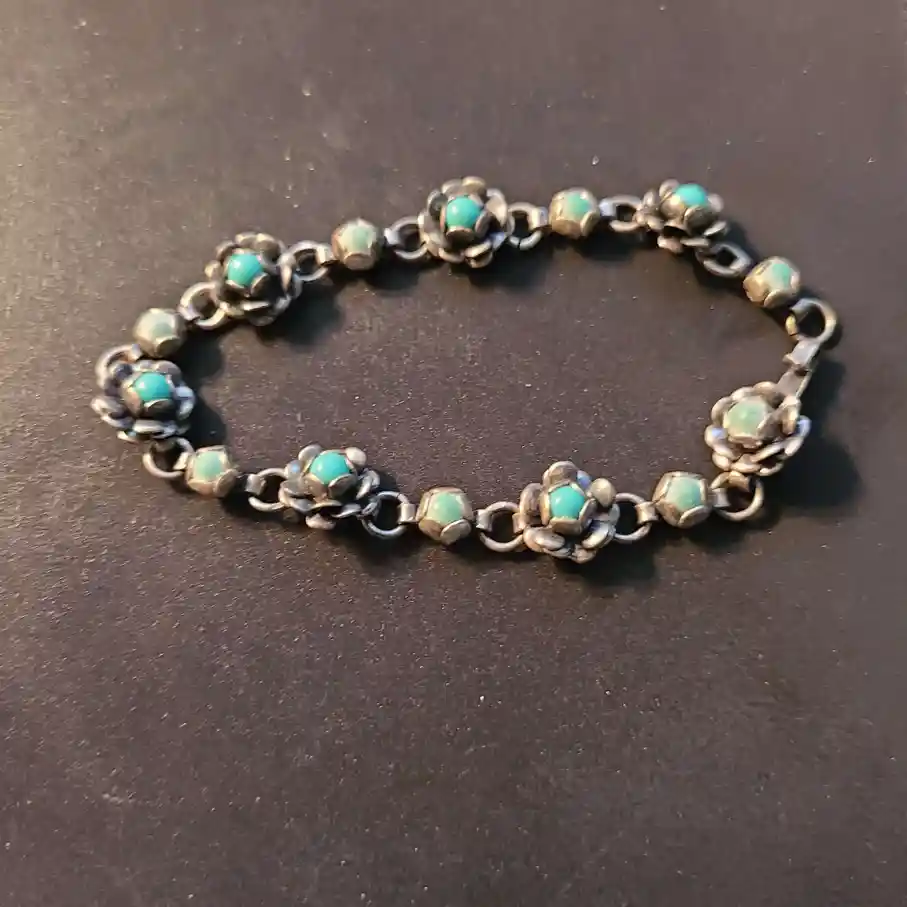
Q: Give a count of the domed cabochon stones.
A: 14